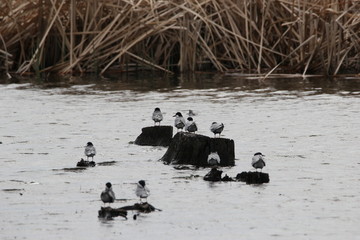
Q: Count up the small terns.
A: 9